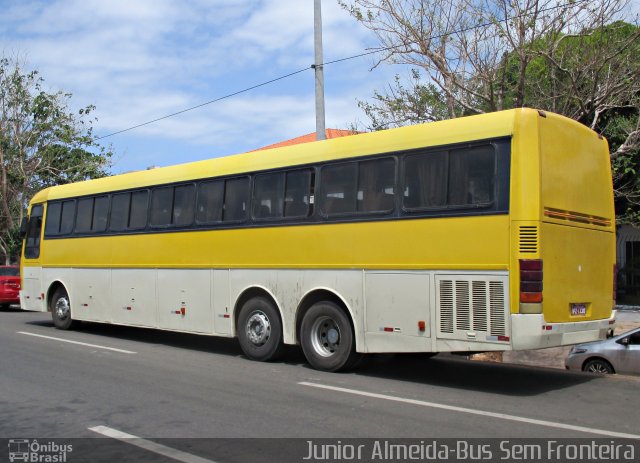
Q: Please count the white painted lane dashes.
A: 3